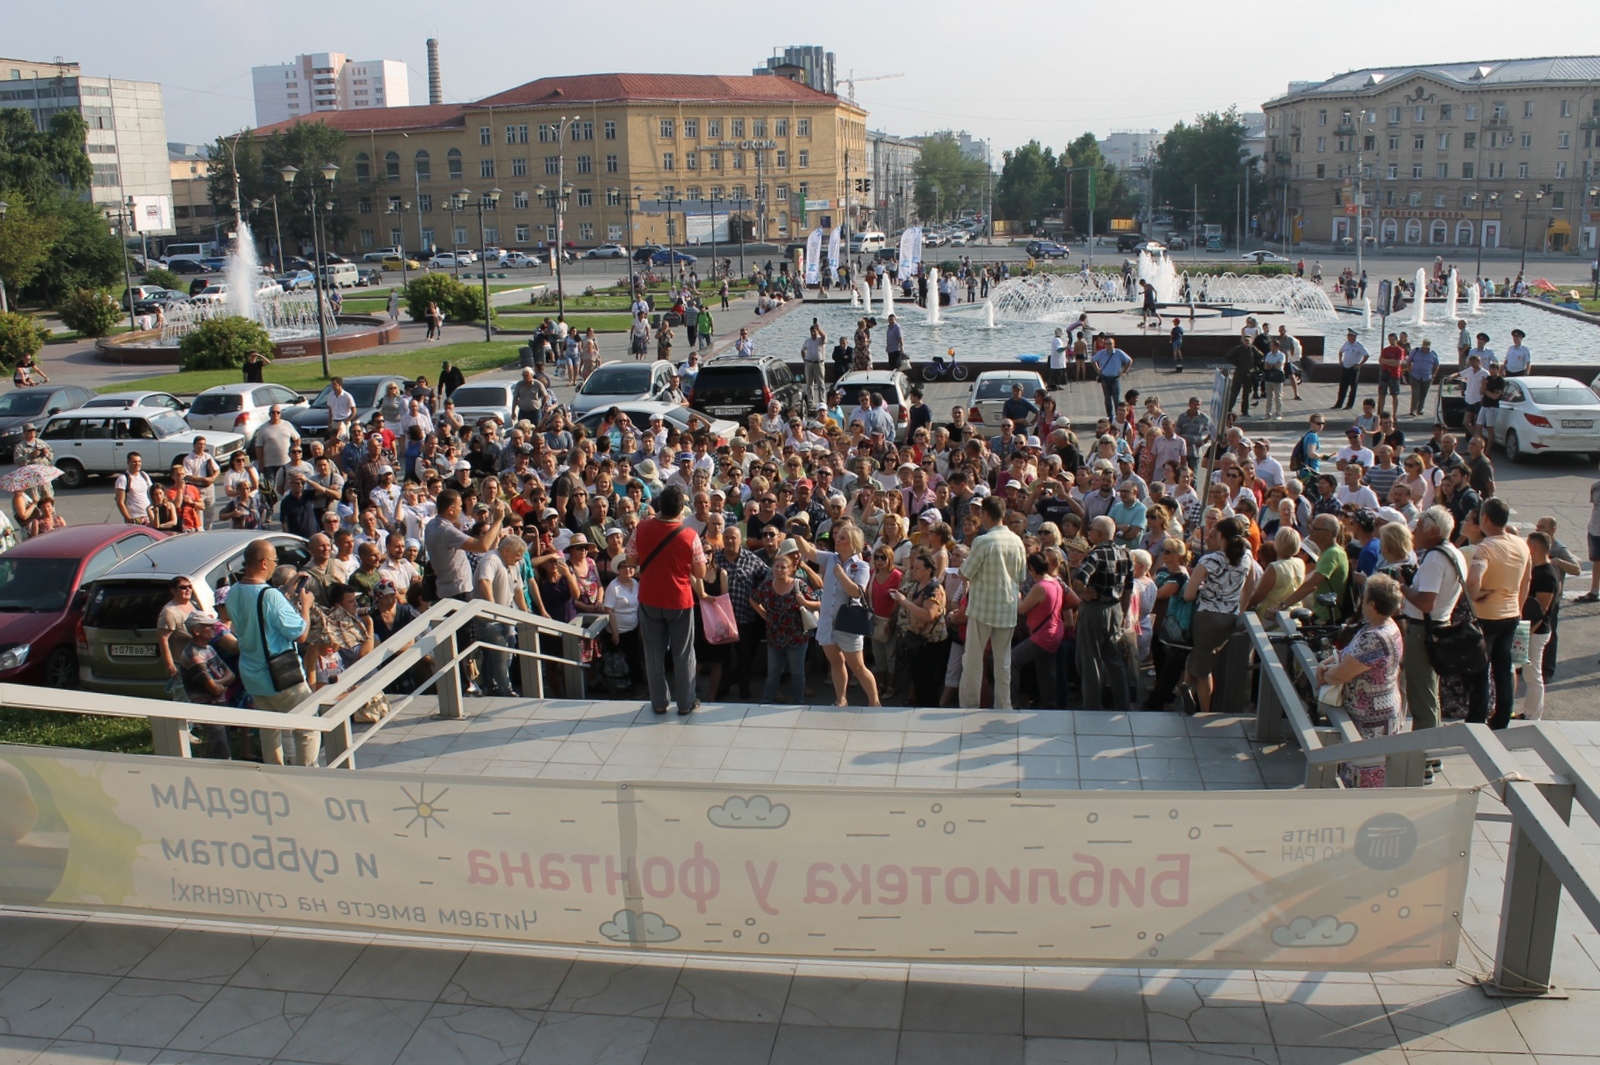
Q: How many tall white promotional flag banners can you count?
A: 4